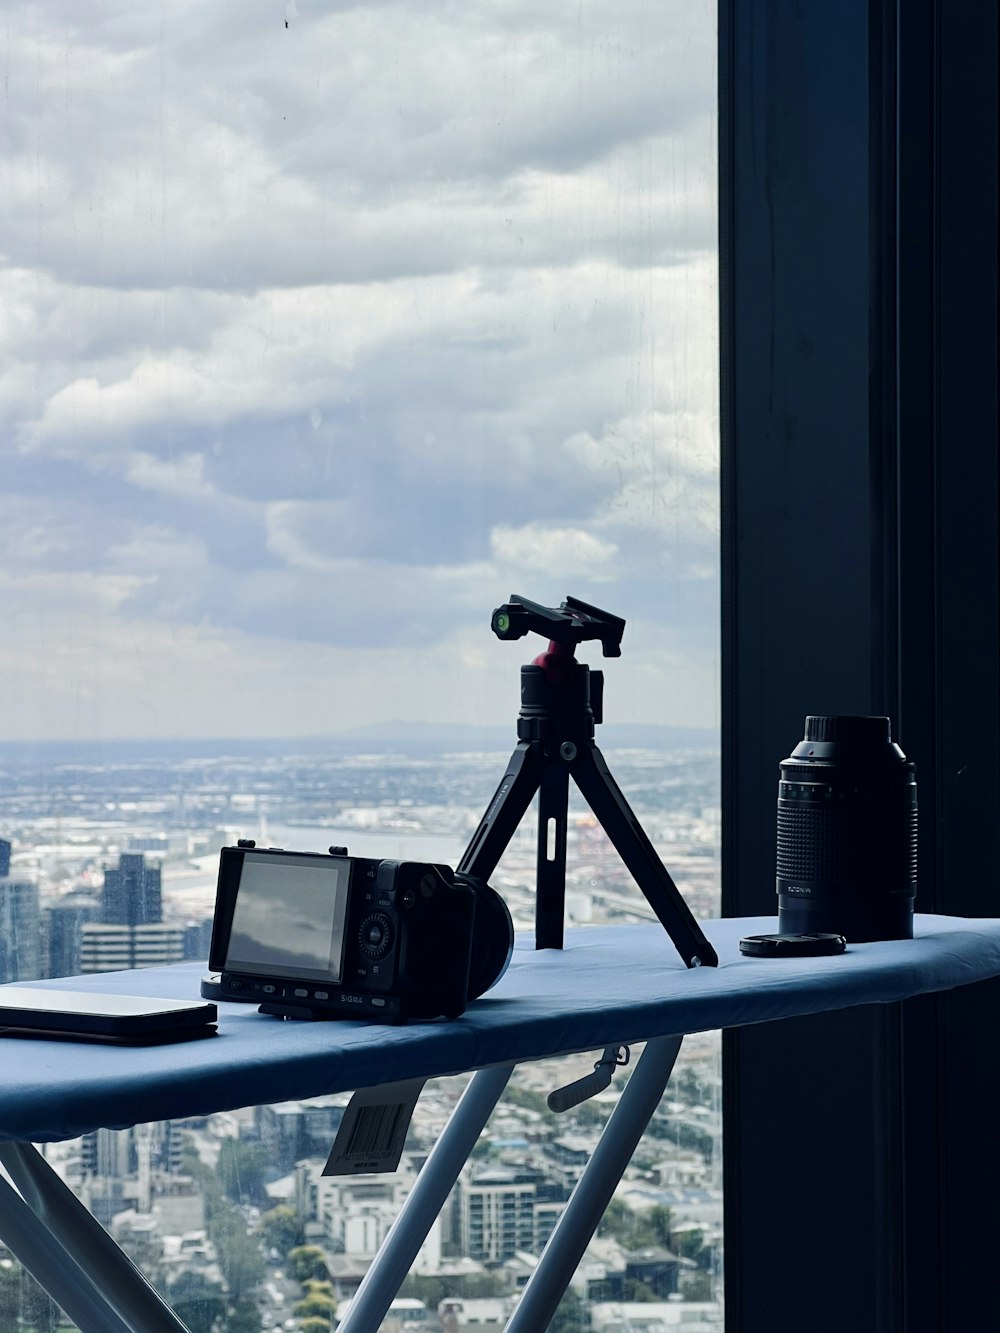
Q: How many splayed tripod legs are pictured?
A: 3